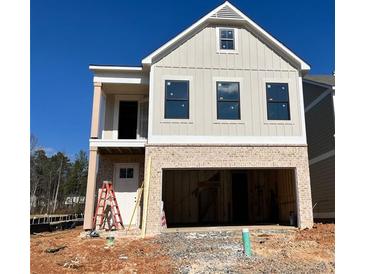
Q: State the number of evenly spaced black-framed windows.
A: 3